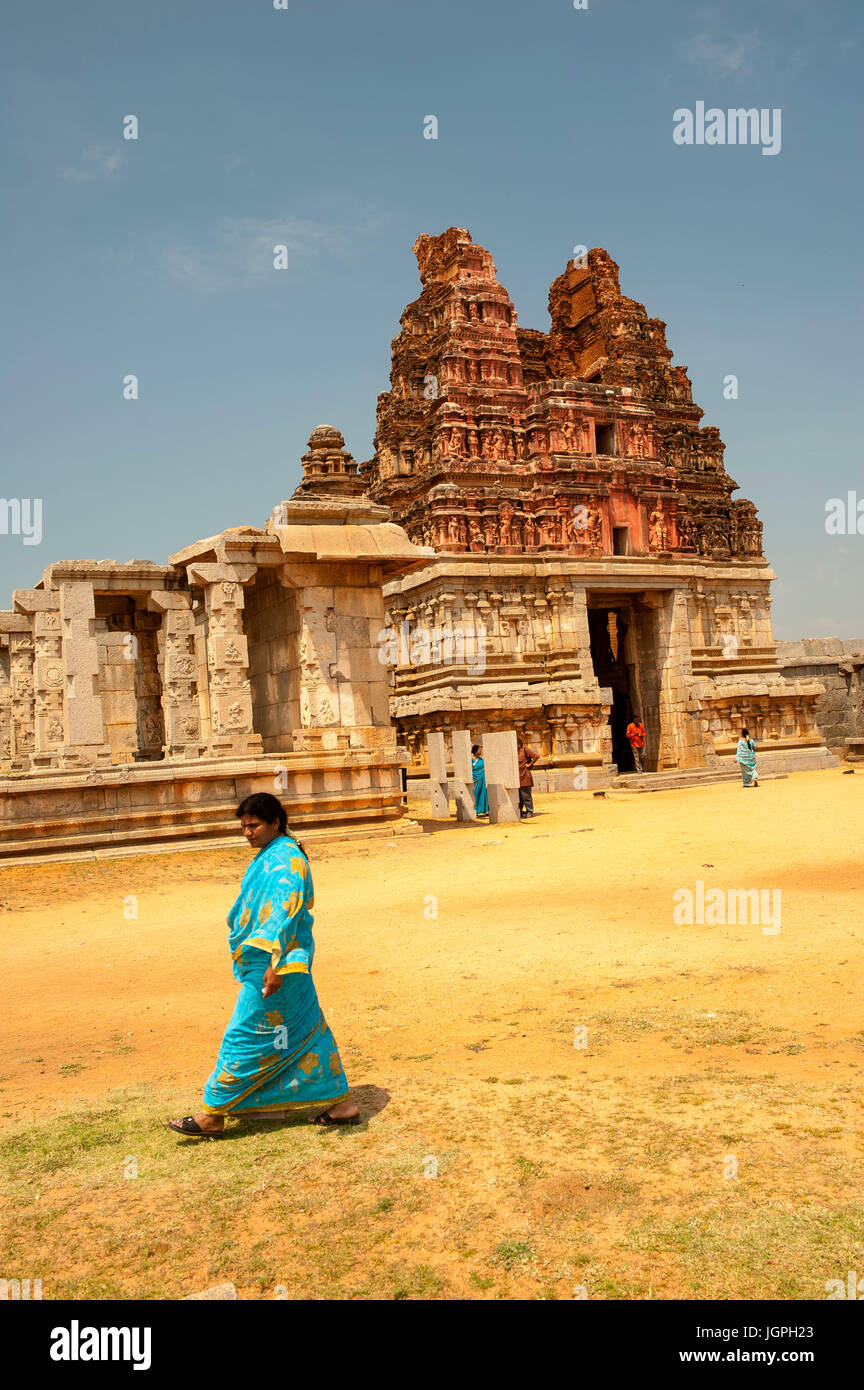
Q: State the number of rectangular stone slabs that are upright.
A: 3